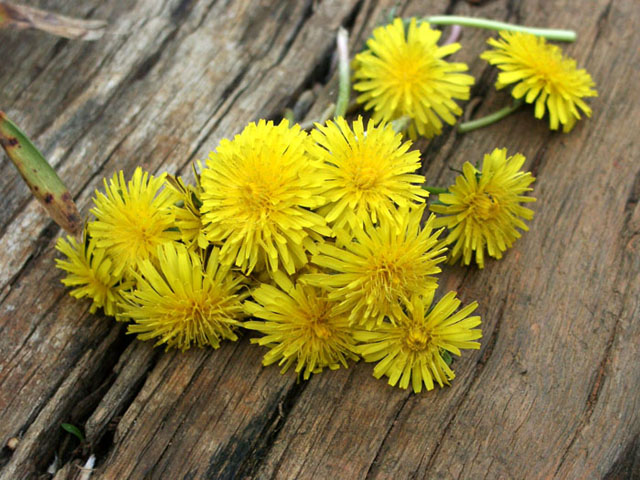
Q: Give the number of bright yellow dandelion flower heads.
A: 12